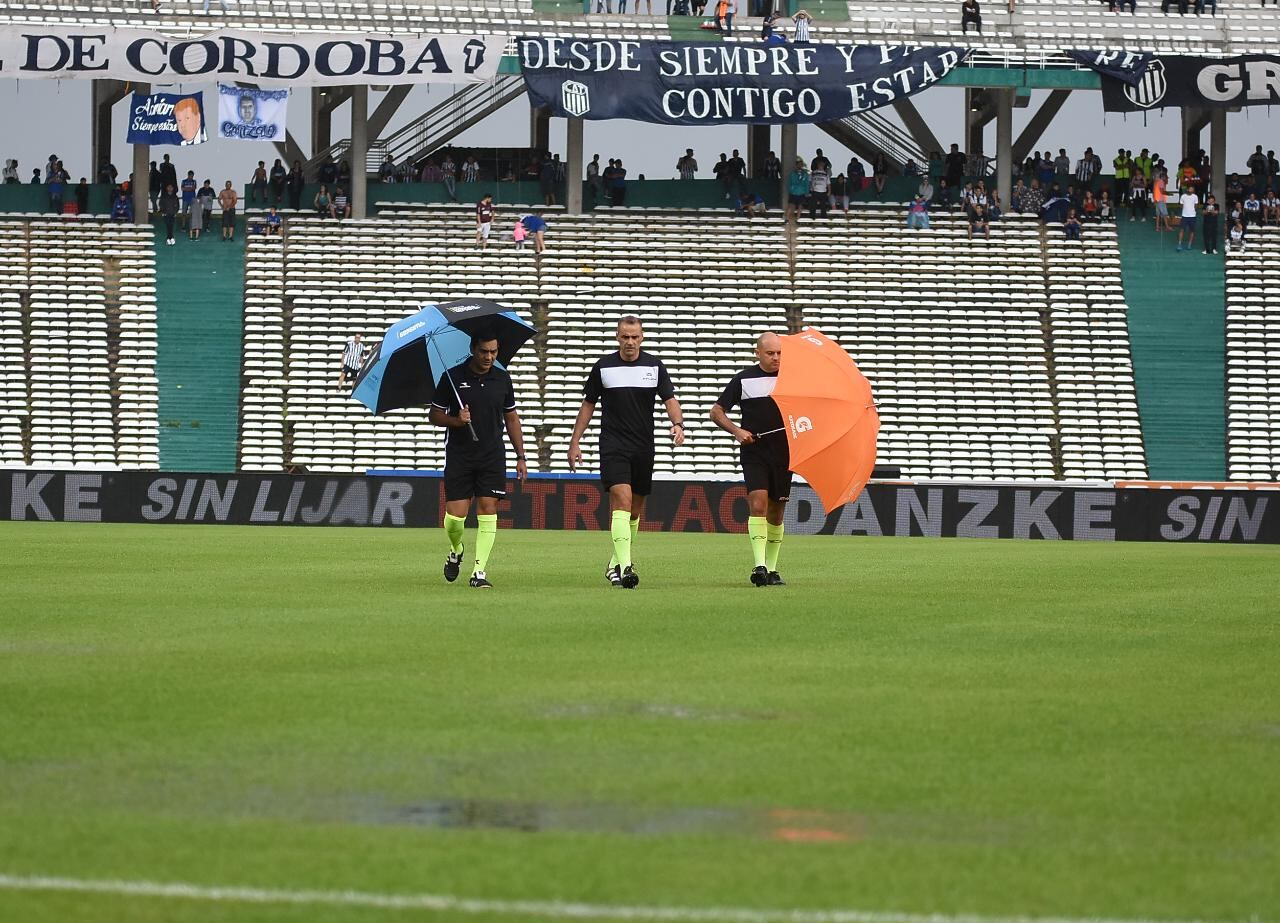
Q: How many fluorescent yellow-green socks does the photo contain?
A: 6